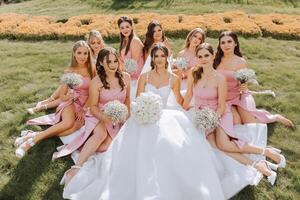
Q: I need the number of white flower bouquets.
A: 7